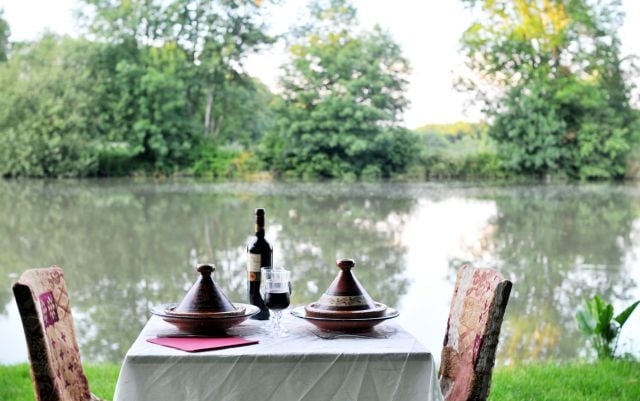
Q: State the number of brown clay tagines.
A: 2